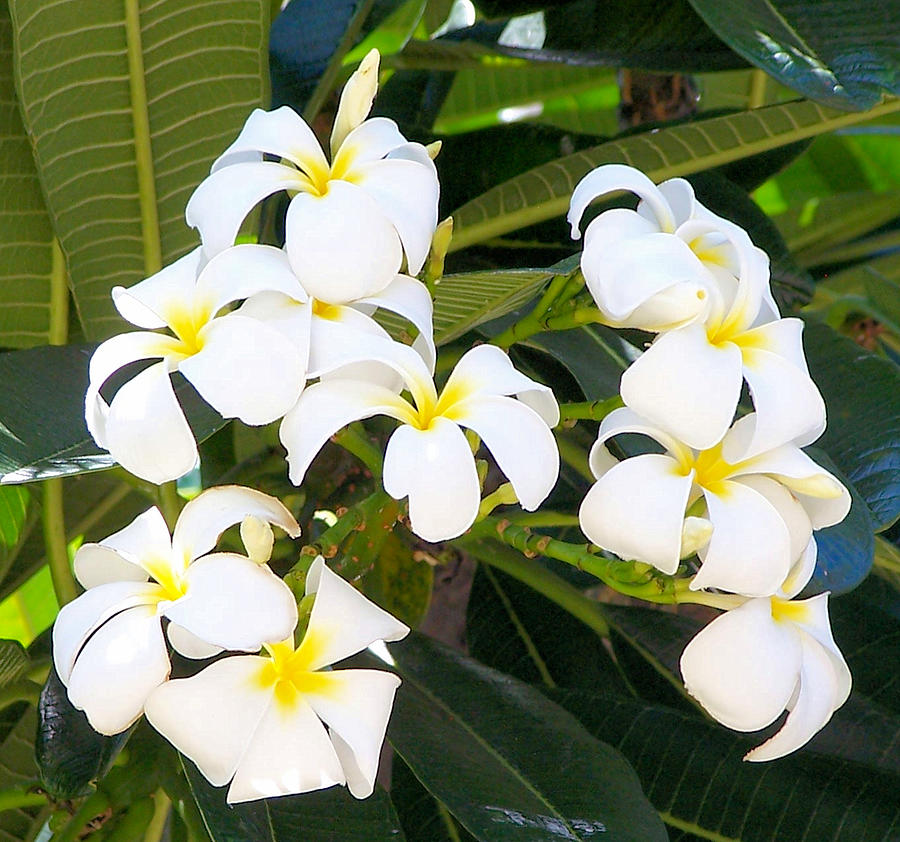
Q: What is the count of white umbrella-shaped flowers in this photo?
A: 10